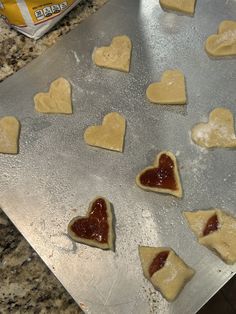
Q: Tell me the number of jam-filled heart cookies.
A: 2